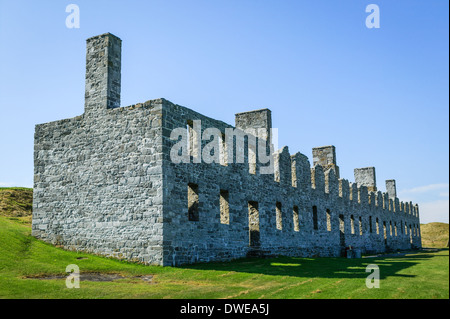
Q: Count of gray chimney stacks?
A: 5